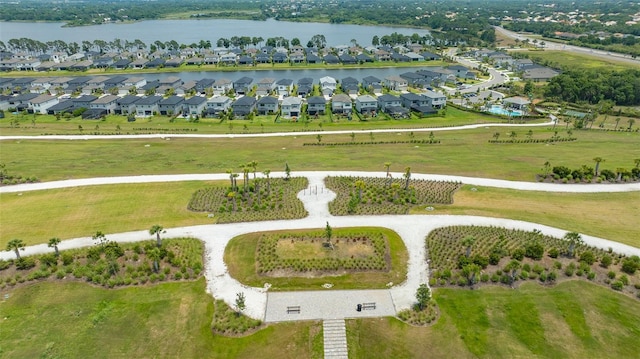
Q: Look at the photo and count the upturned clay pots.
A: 0